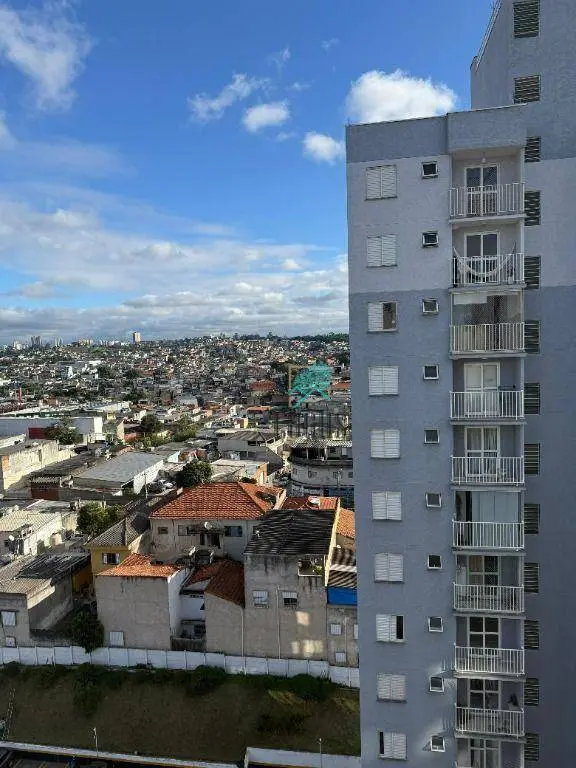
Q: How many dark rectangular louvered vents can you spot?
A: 13